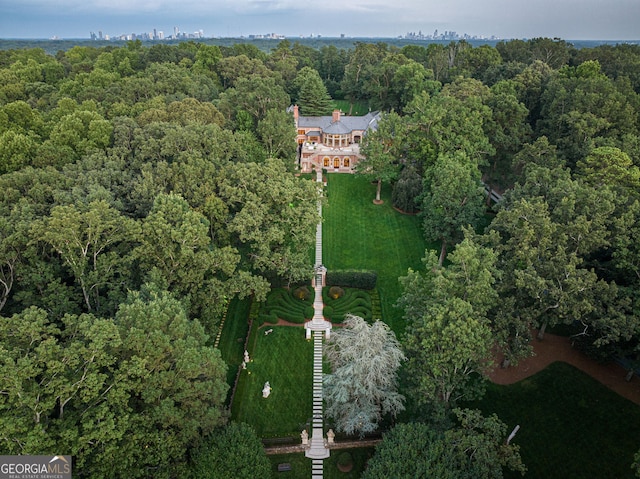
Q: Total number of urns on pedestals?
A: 2